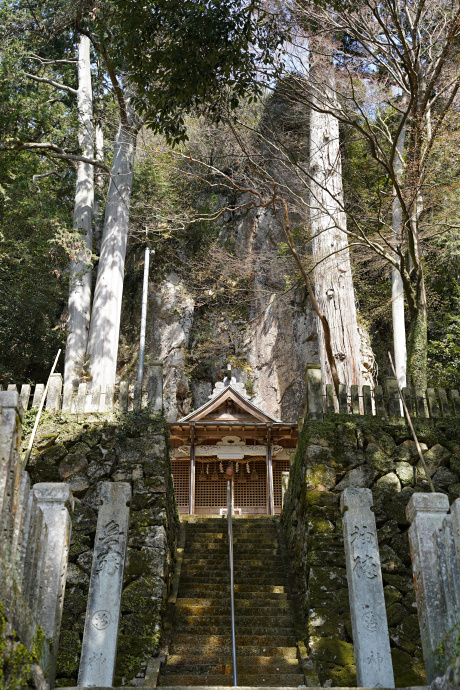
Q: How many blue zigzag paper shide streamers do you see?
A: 0